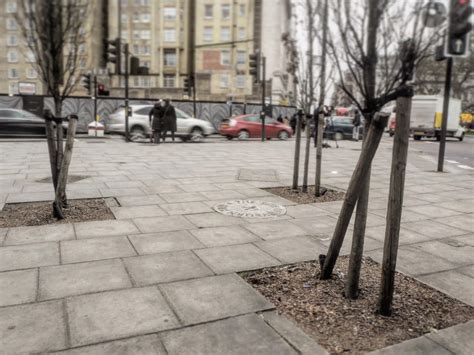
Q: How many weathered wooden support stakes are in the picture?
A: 6